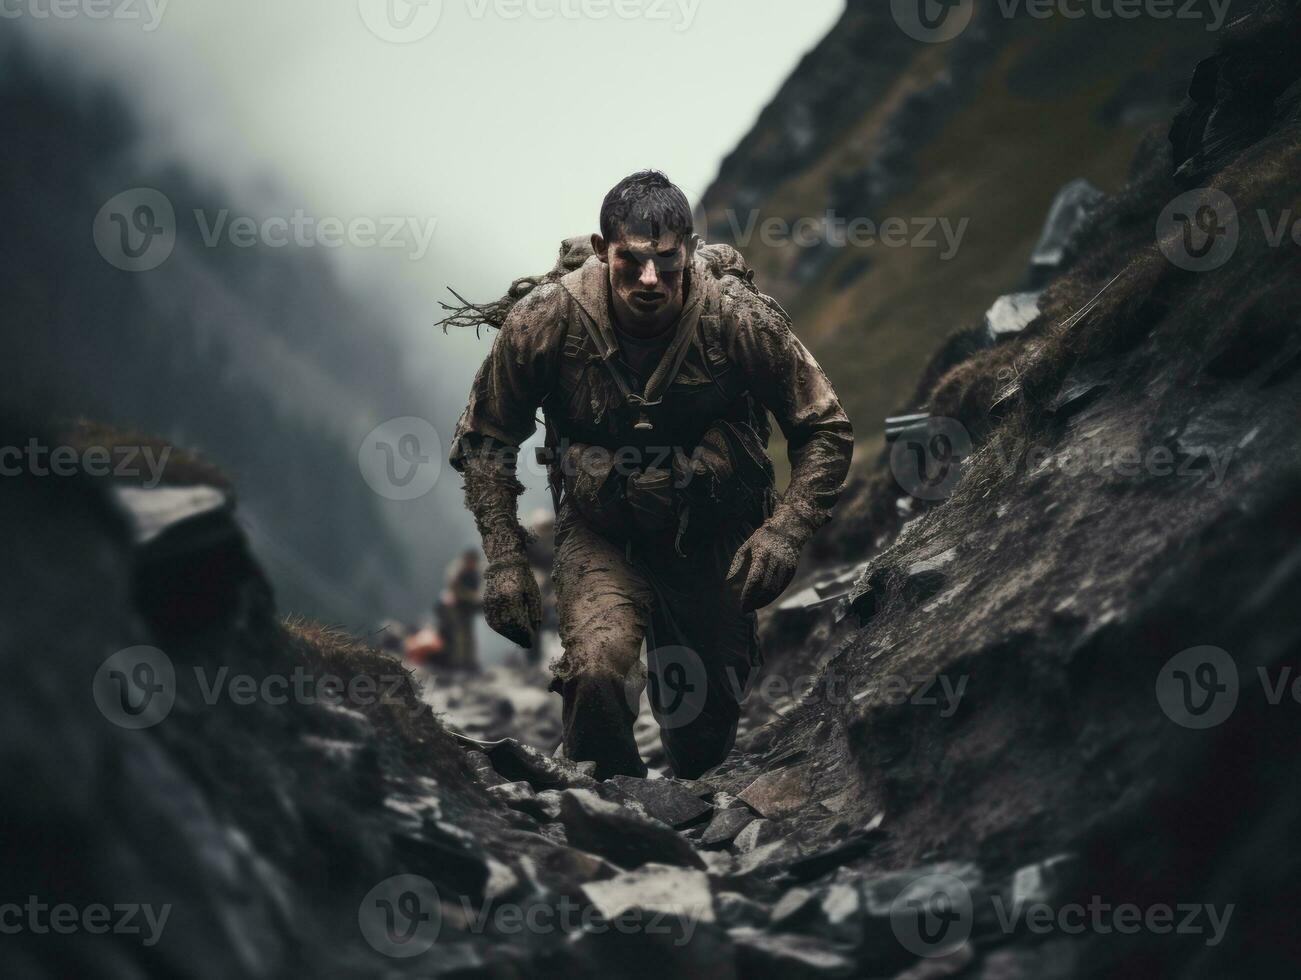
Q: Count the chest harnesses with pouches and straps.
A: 1